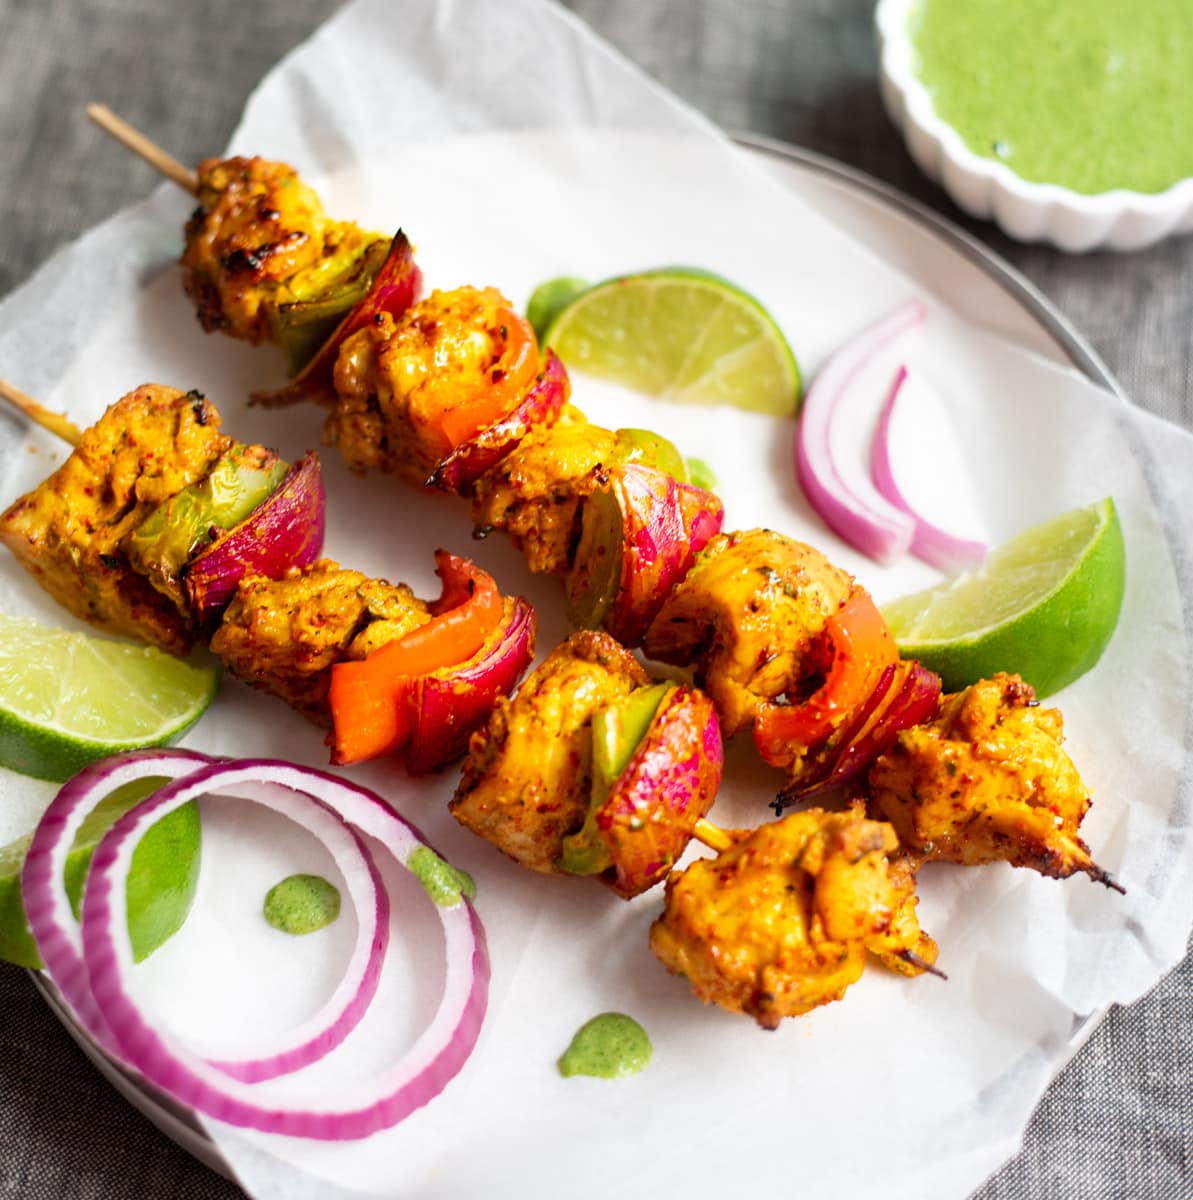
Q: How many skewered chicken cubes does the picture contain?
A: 9